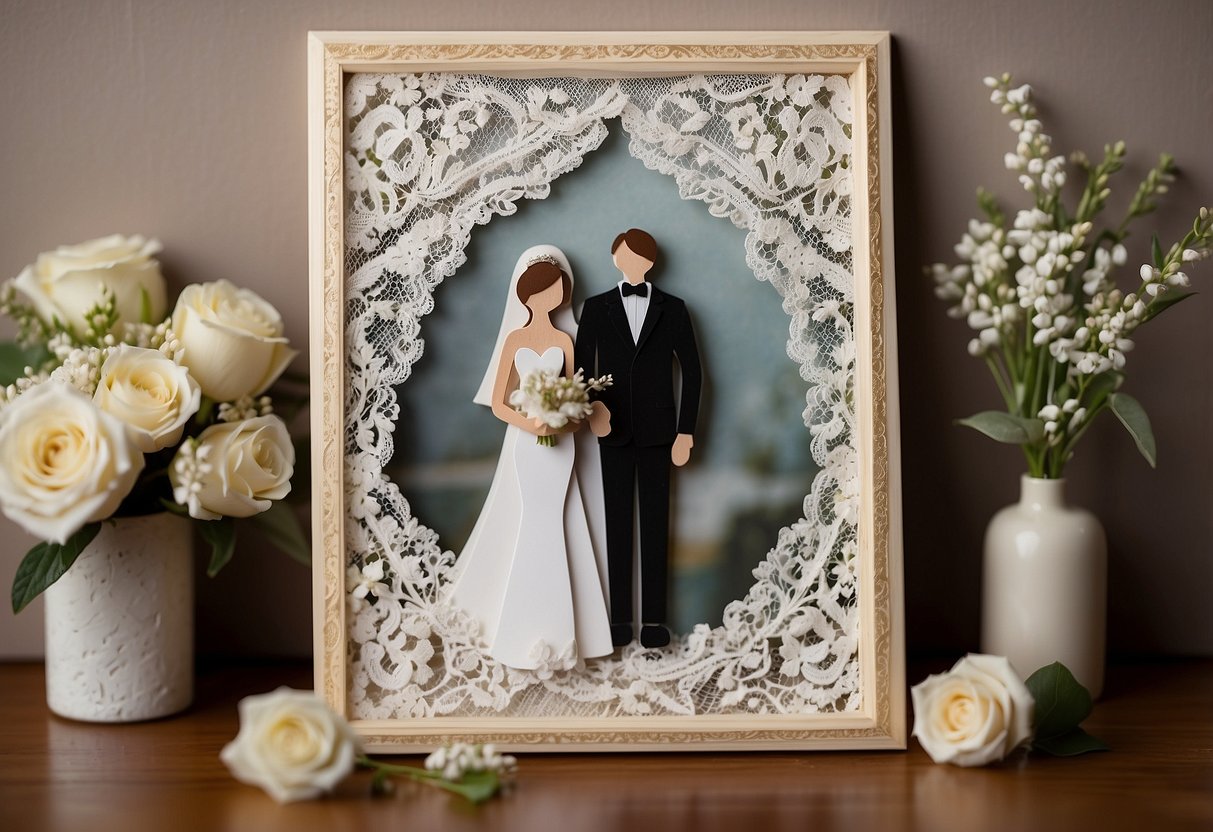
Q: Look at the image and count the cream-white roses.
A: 7